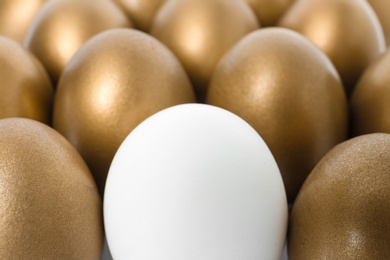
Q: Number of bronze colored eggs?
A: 13